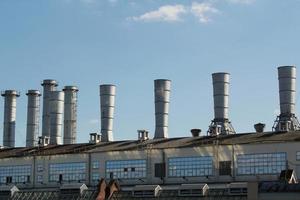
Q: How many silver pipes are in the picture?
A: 9